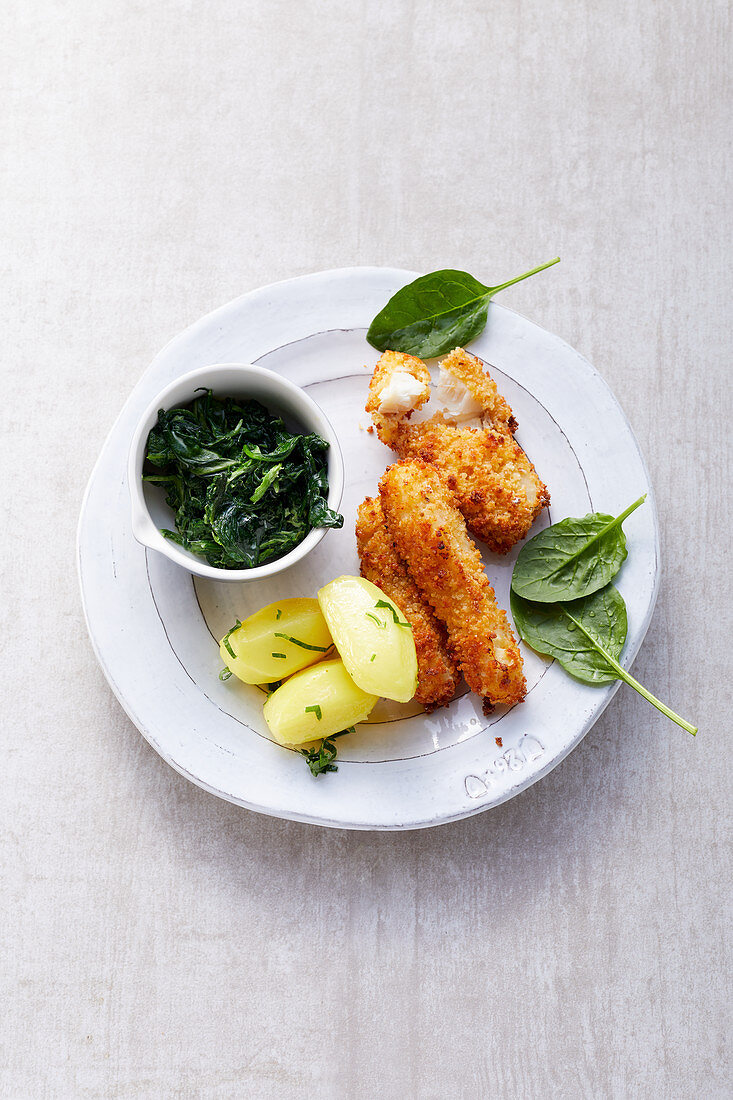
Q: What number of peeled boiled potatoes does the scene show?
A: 3